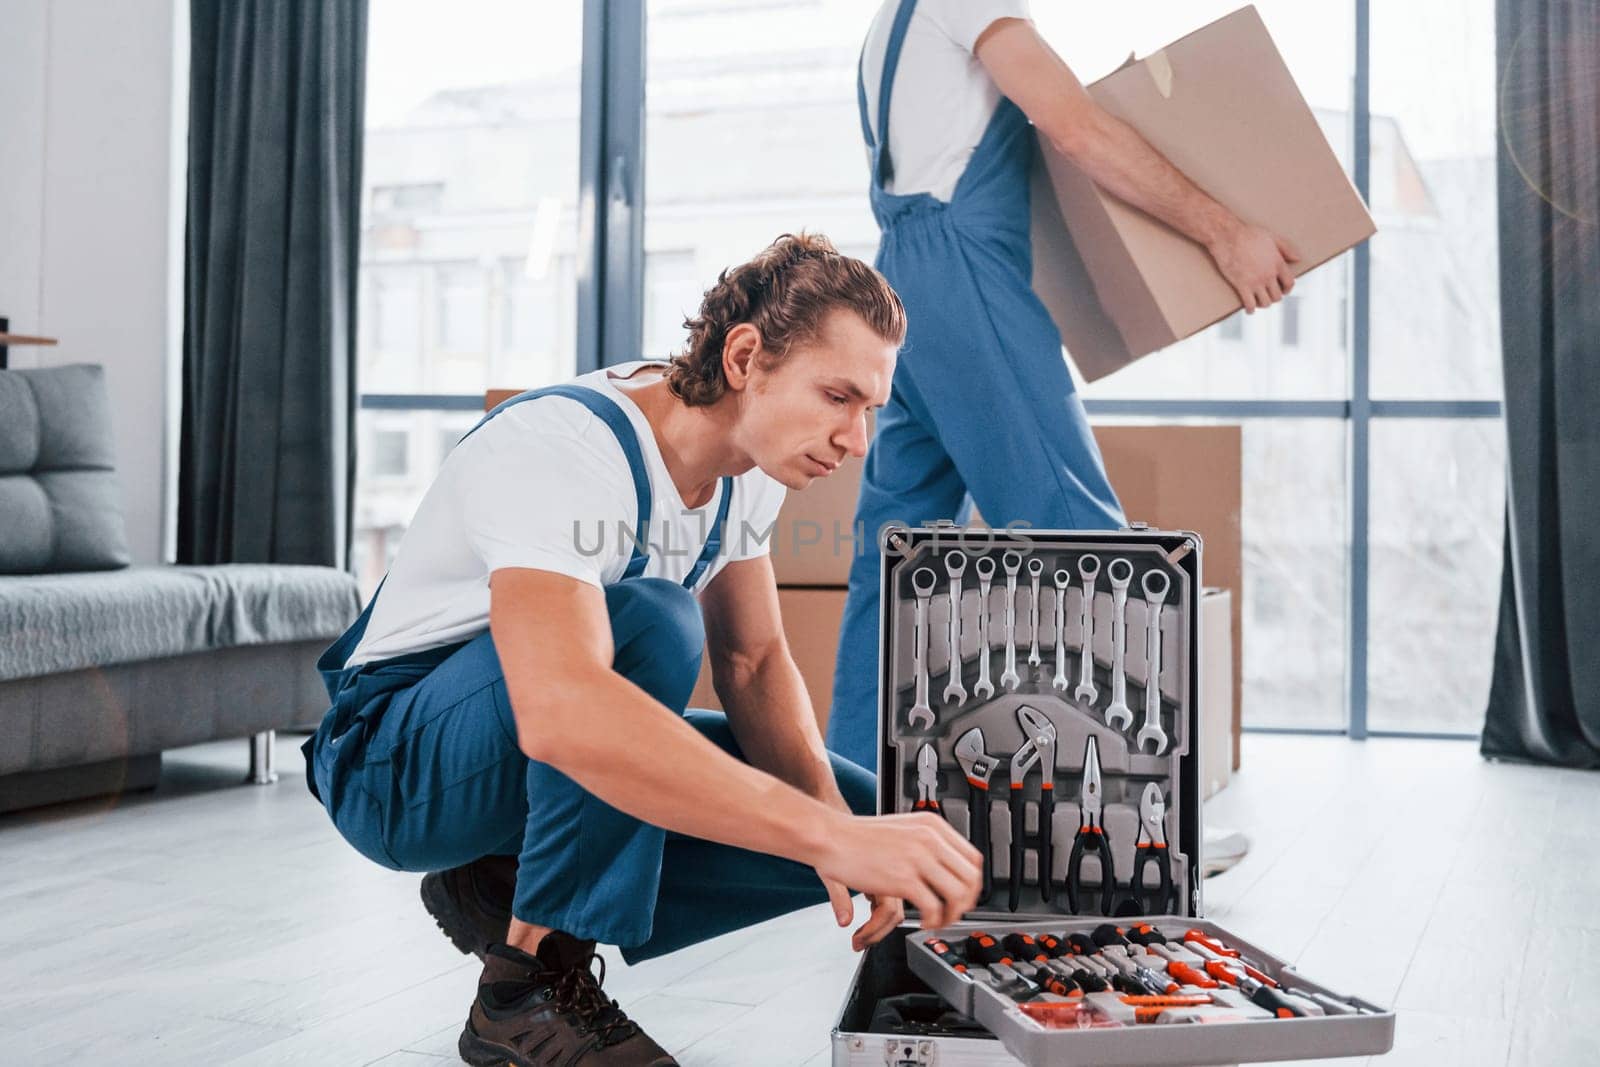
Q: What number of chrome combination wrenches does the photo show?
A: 9